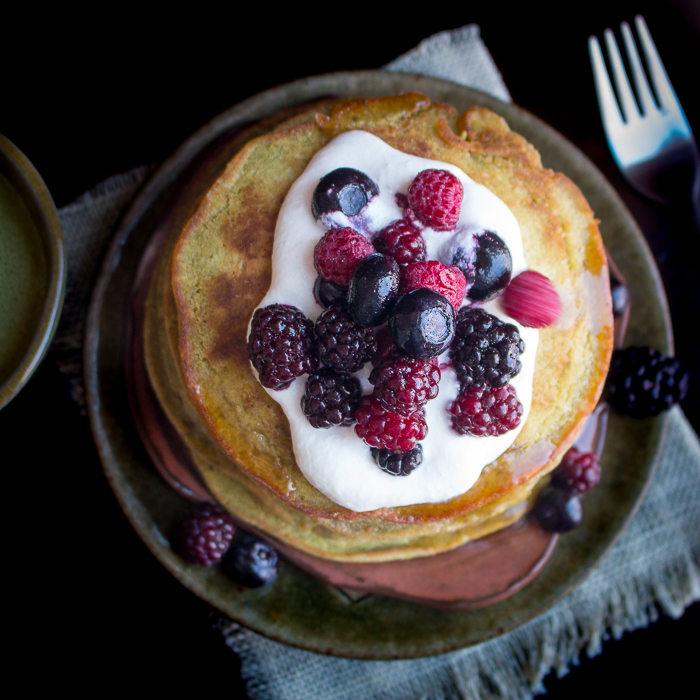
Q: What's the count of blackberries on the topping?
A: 5